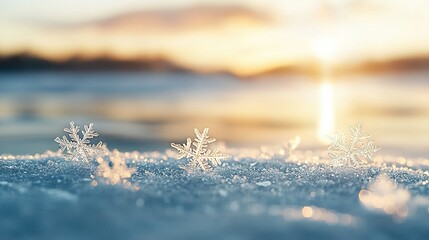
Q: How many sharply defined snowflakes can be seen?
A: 3